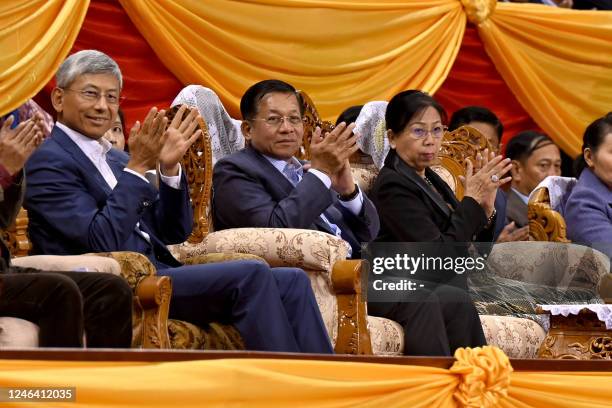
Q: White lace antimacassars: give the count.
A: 3